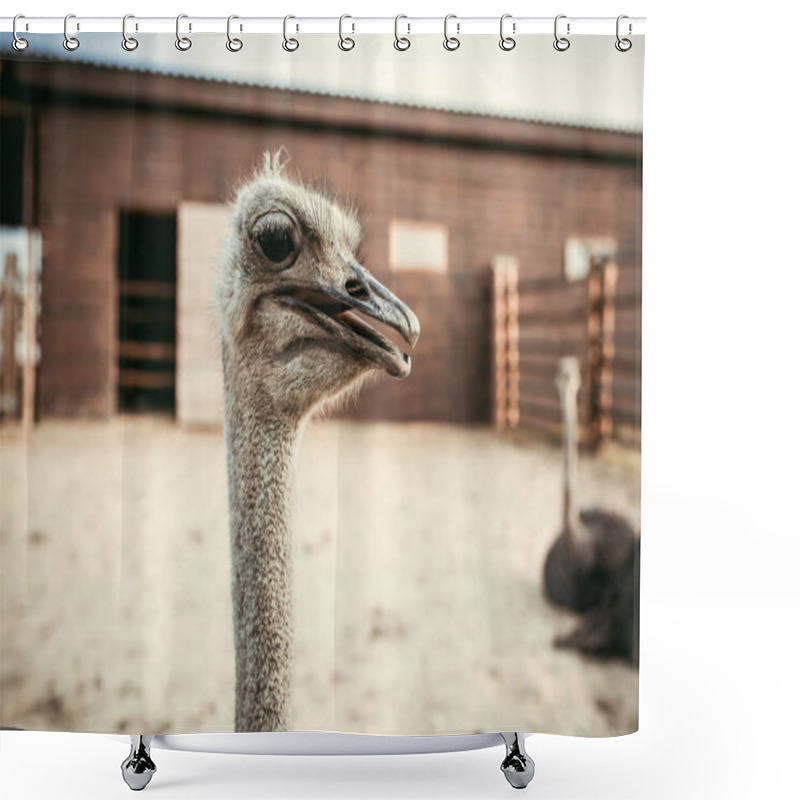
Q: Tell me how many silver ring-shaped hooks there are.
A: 12